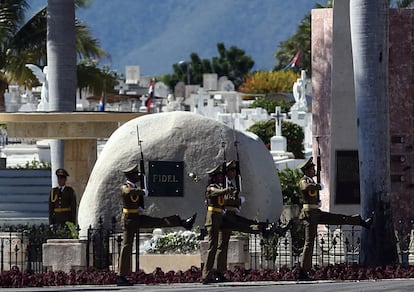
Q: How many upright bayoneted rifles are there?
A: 4